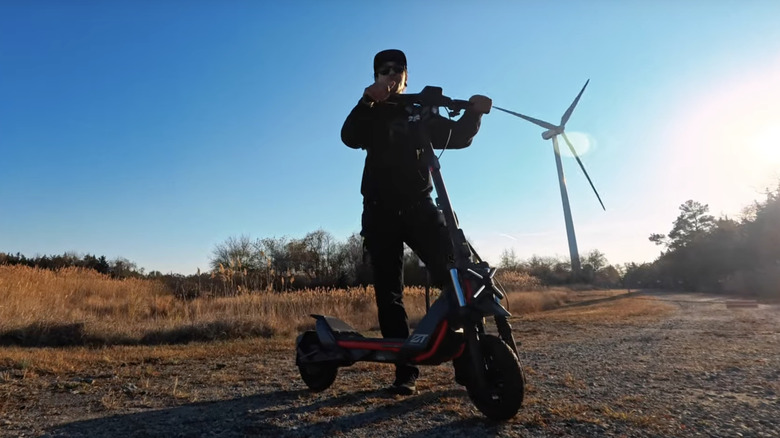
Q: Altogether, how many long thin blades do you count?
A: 3